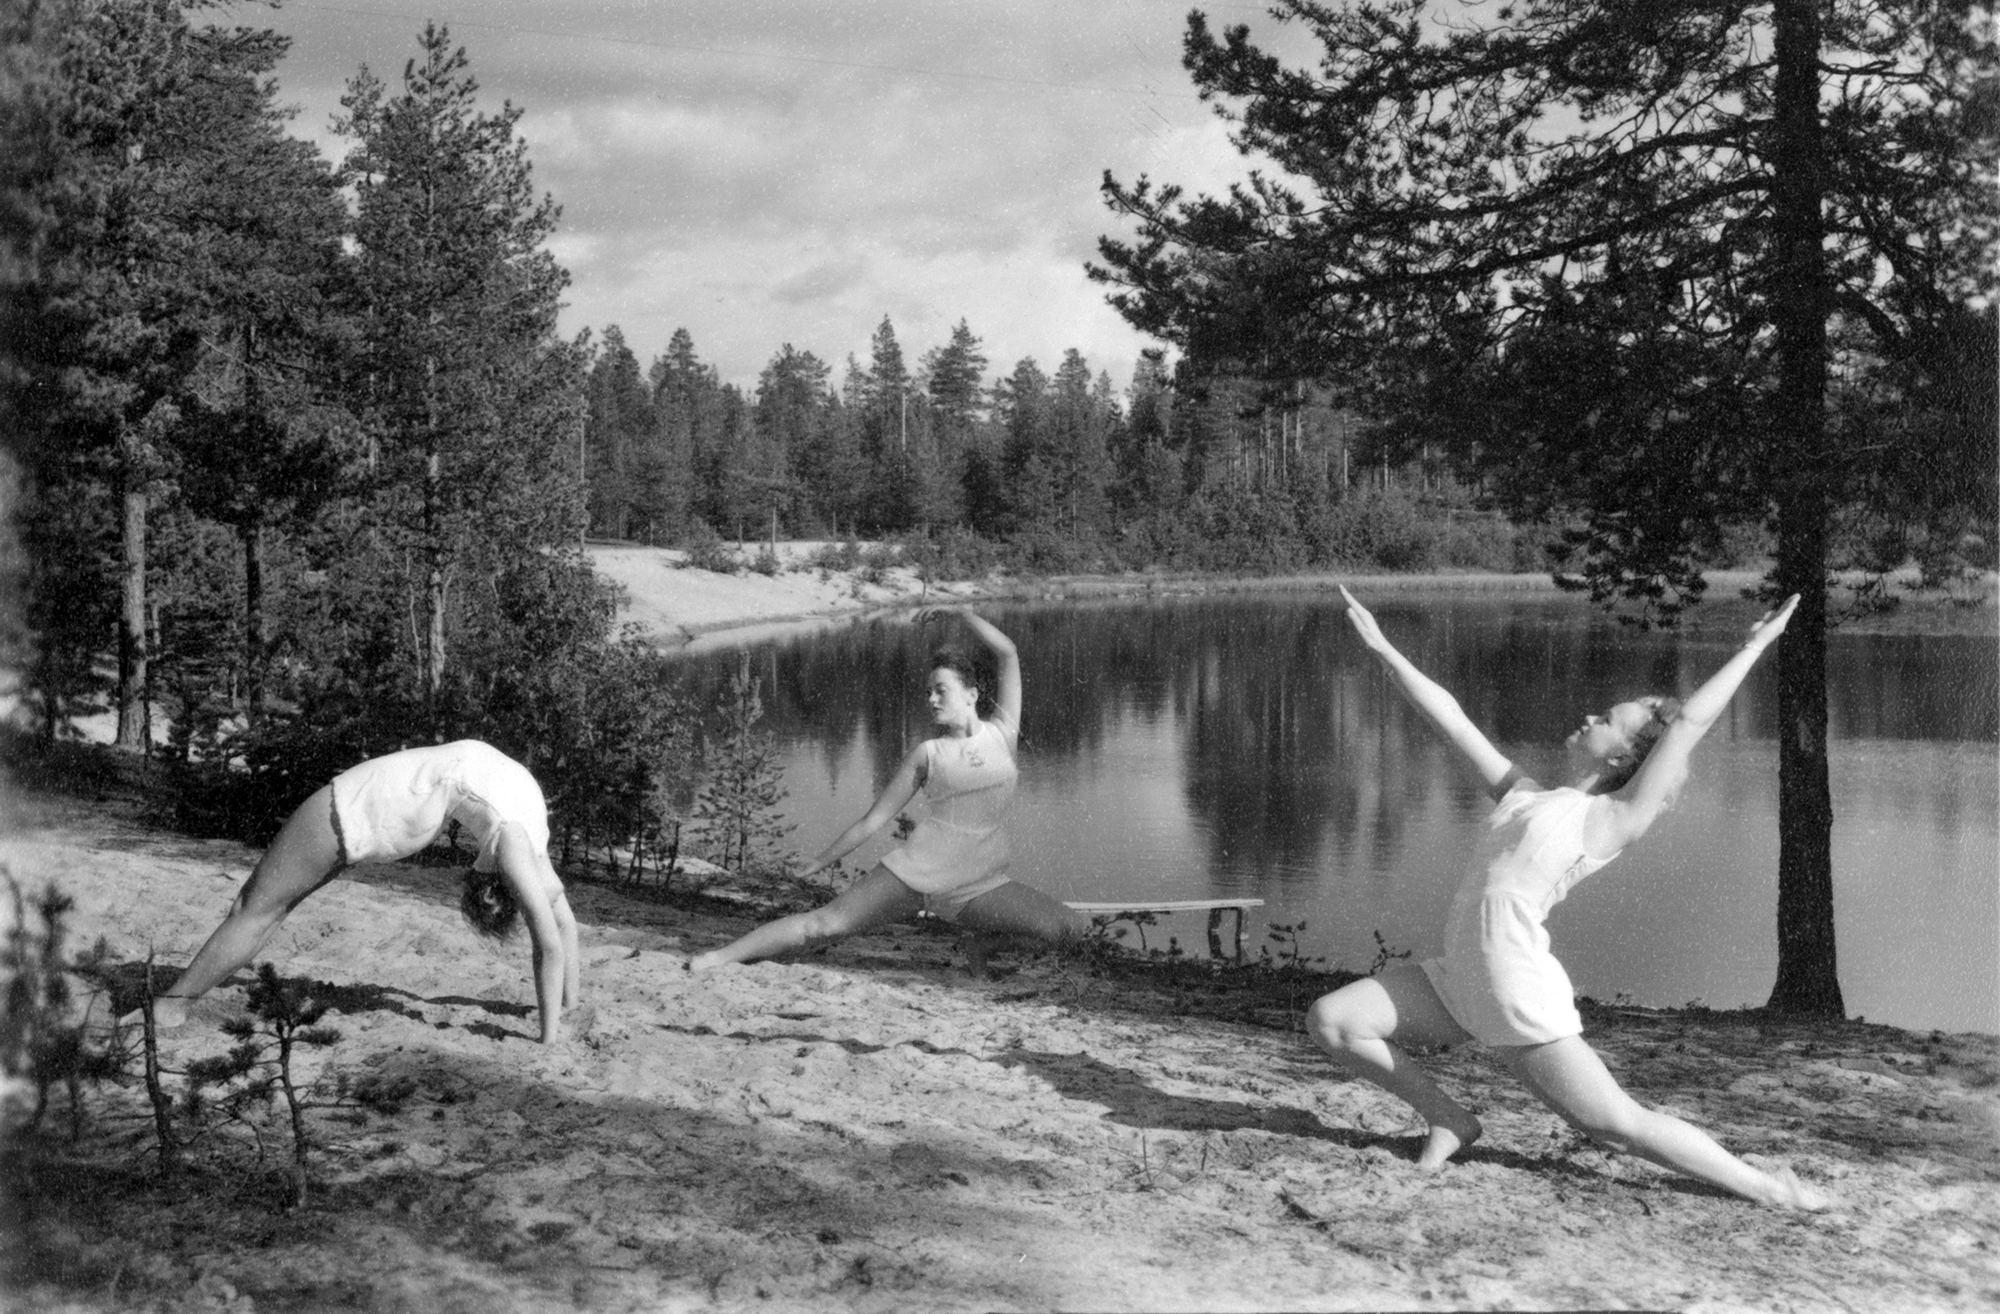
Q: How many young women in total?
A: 3